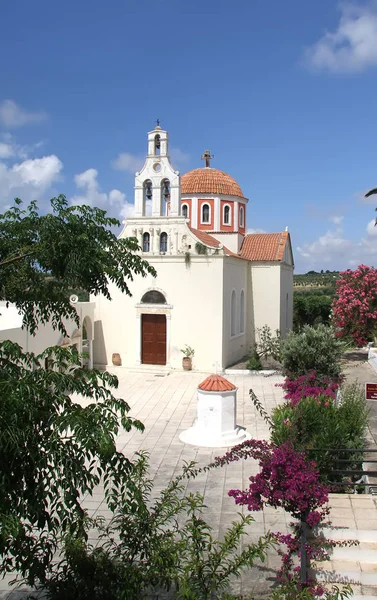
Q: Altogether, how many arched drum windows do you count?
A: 4